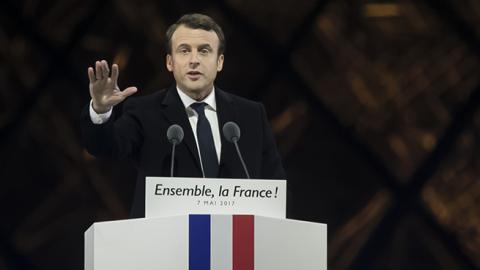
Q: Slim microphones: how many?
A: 2